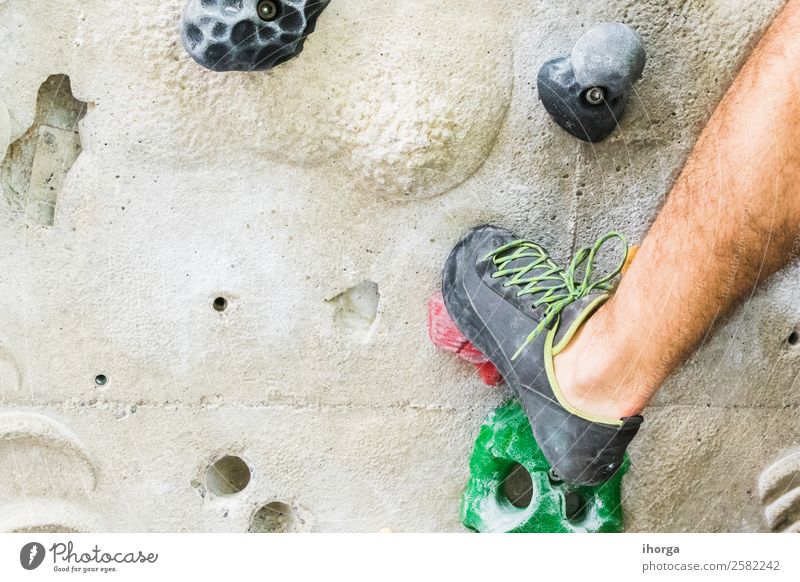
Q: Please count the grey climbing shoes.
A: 1